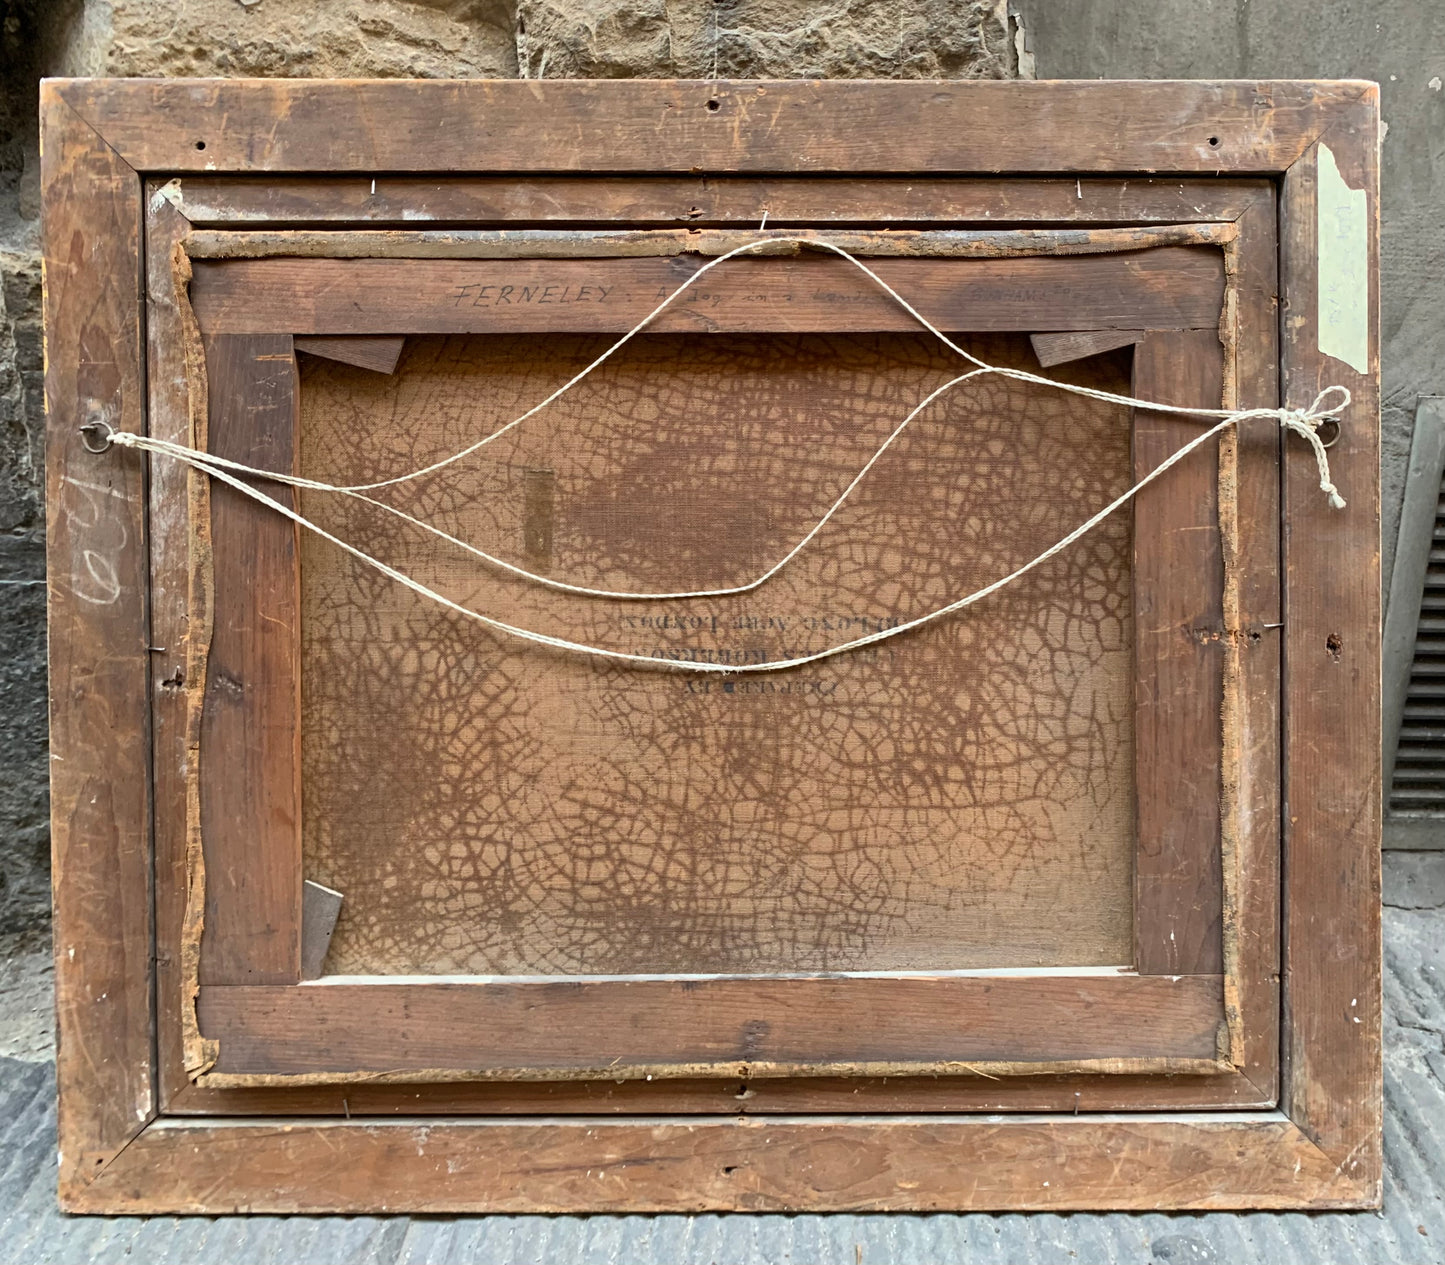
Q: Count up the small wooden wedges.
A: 3